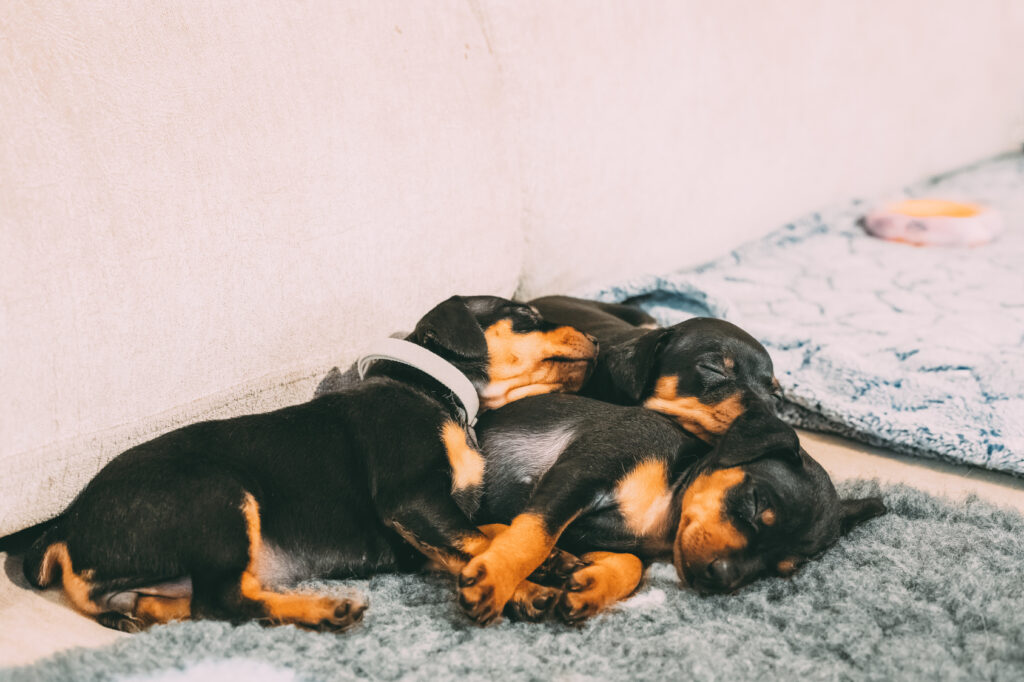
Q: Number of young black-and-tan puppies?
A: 3